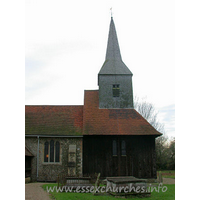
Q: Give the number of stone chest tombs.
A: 2